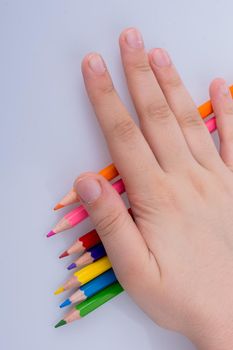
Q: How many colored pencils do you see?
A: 7